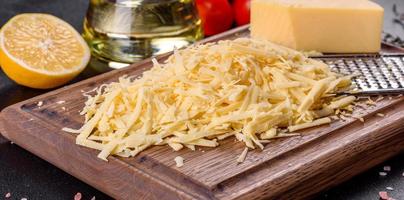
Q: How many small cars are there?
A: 0